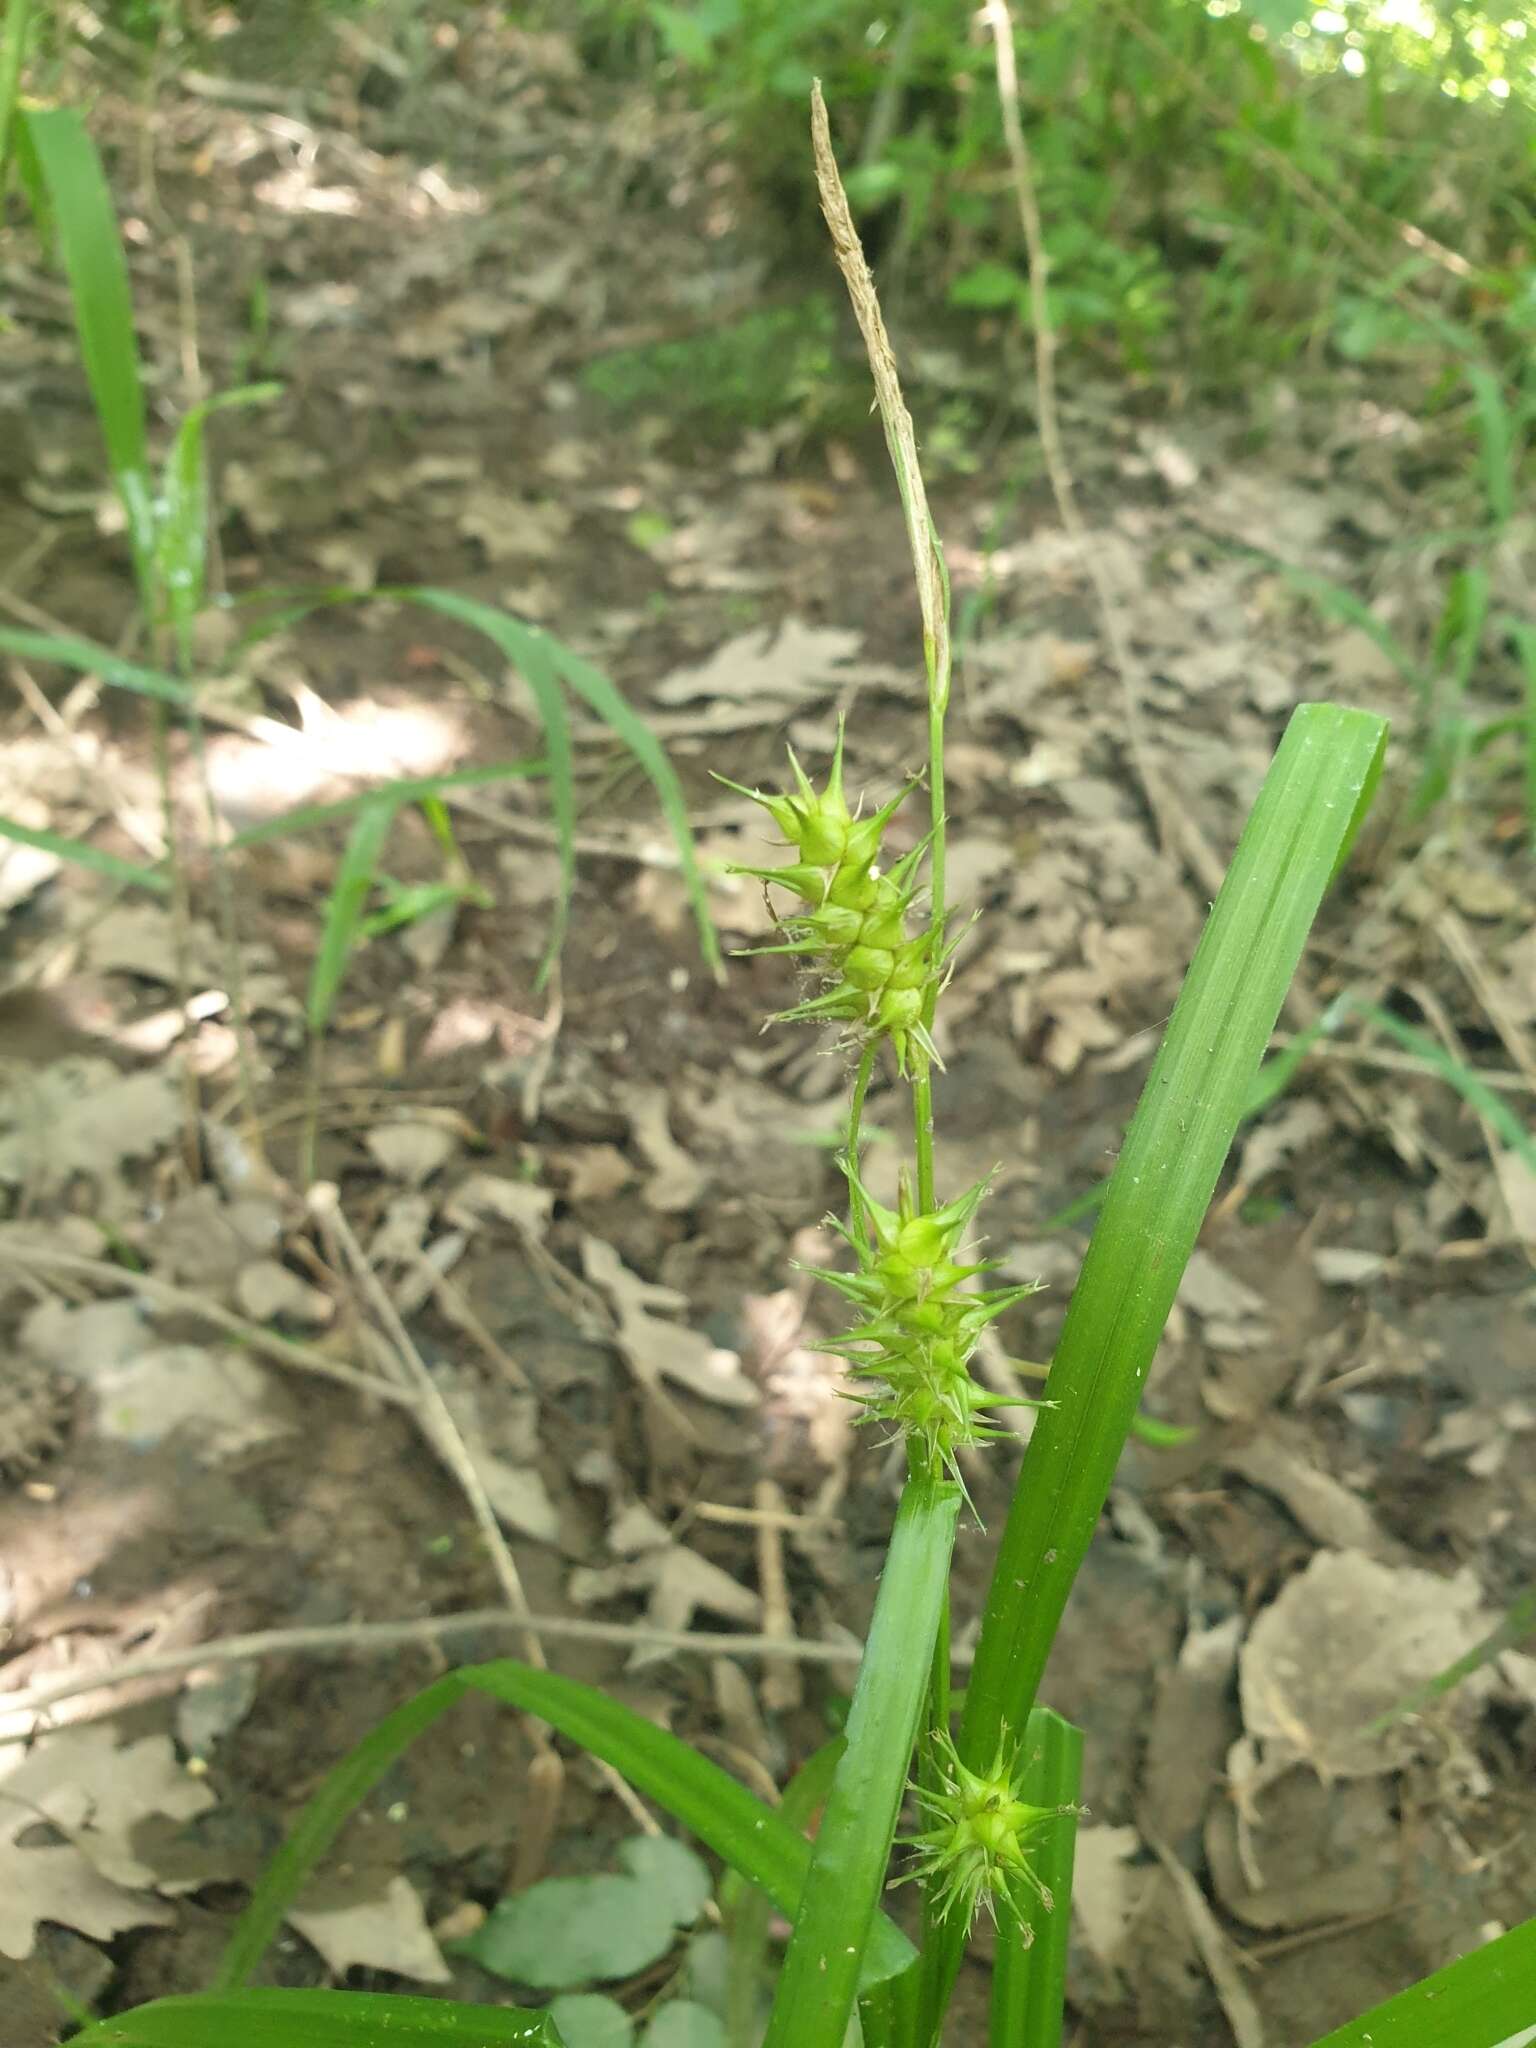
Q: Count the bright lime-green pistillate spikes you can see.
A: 3